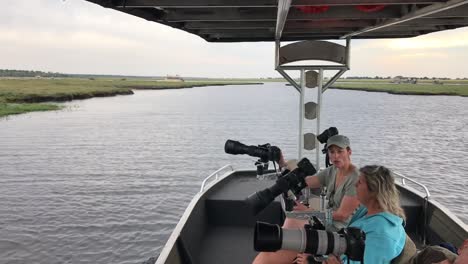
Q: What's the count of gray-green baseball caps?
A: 1